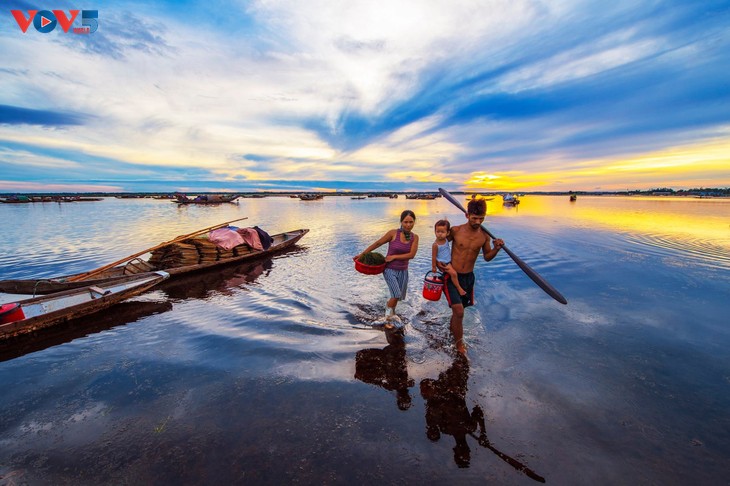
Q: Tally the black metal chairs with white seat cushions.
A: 0